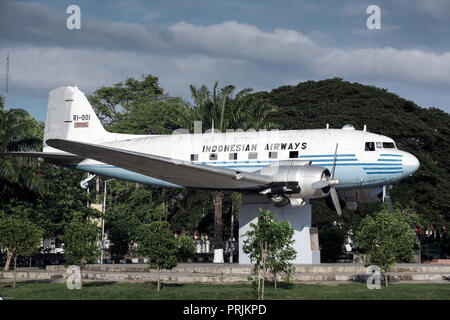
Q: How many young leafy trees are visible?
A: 5